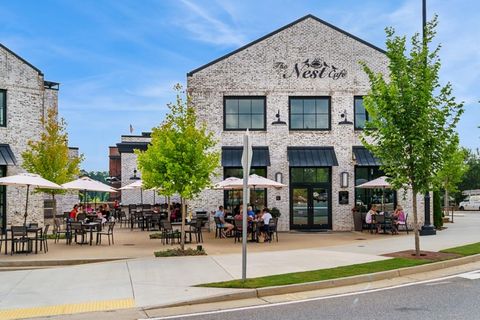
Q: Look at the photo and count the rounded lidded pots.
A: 0